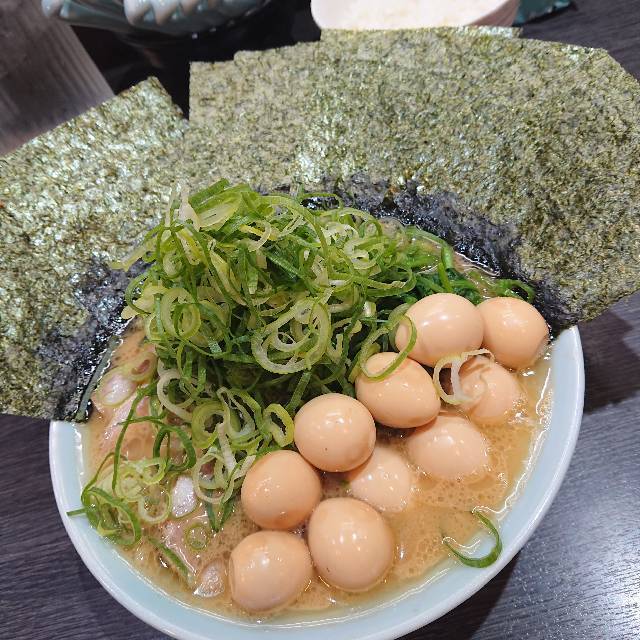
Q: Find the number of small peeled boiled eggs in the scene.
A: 10